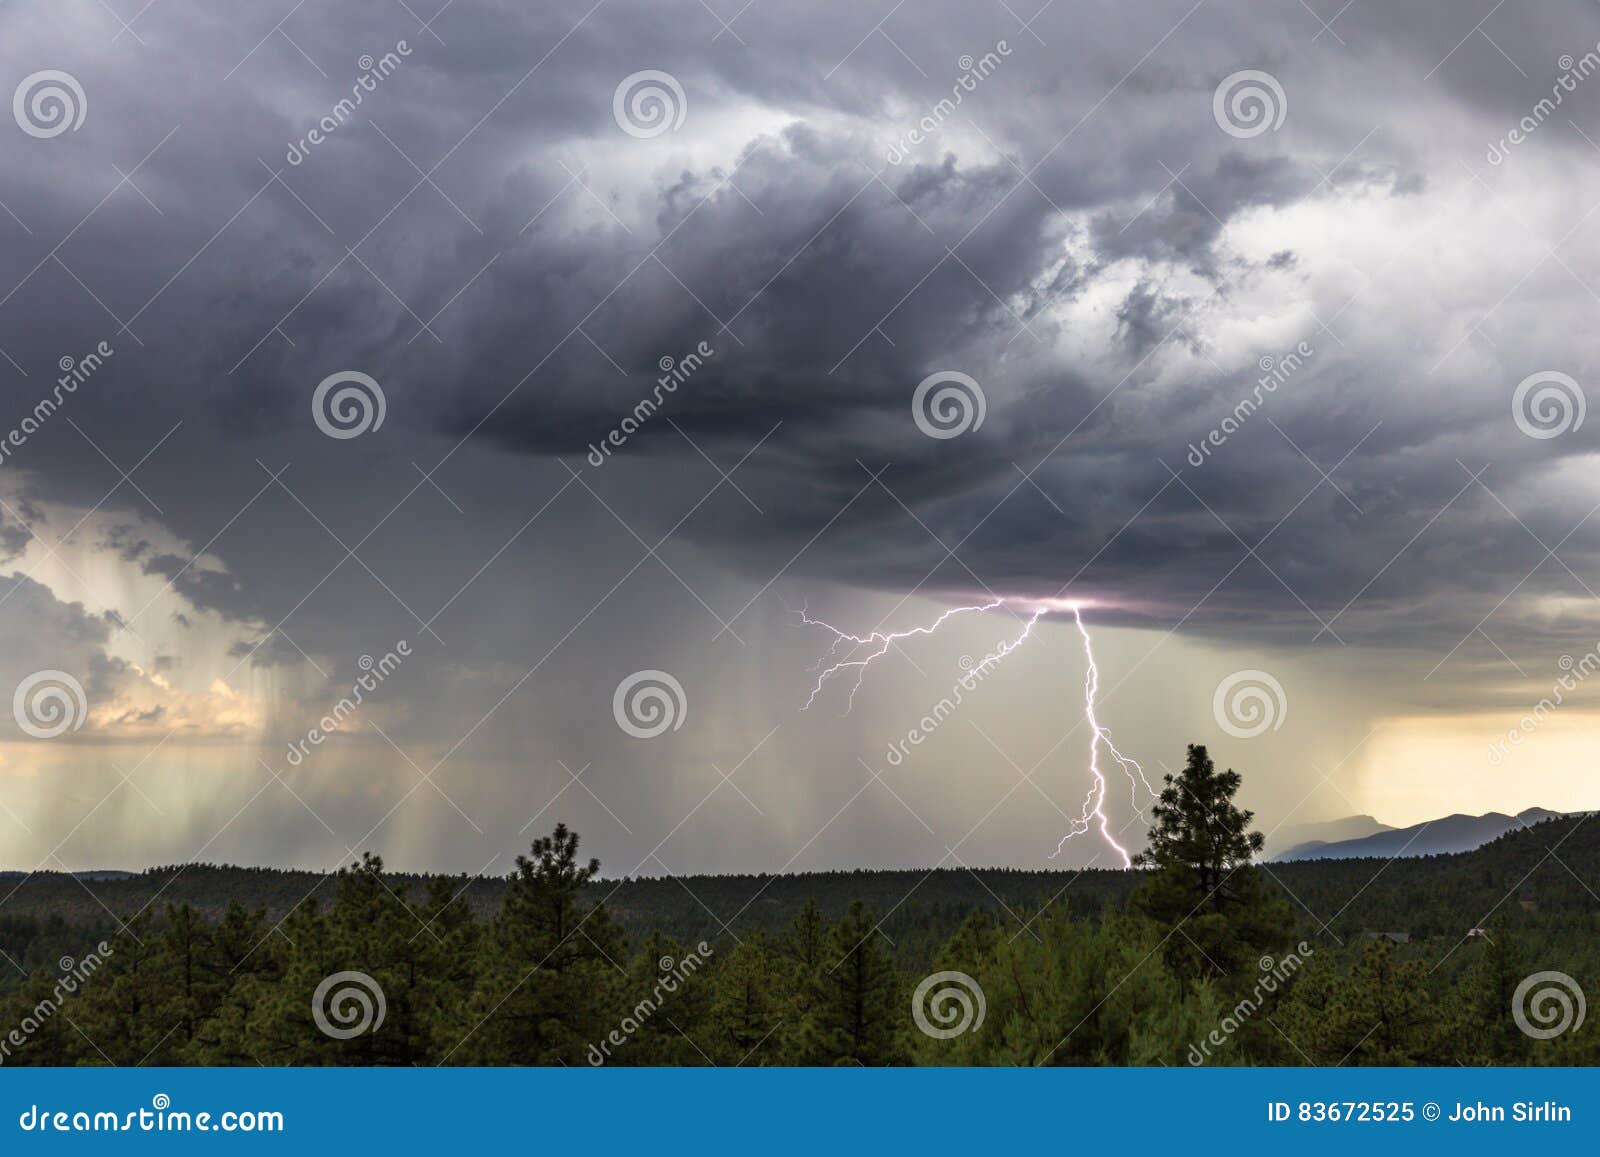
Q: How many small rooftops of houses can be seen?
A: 2